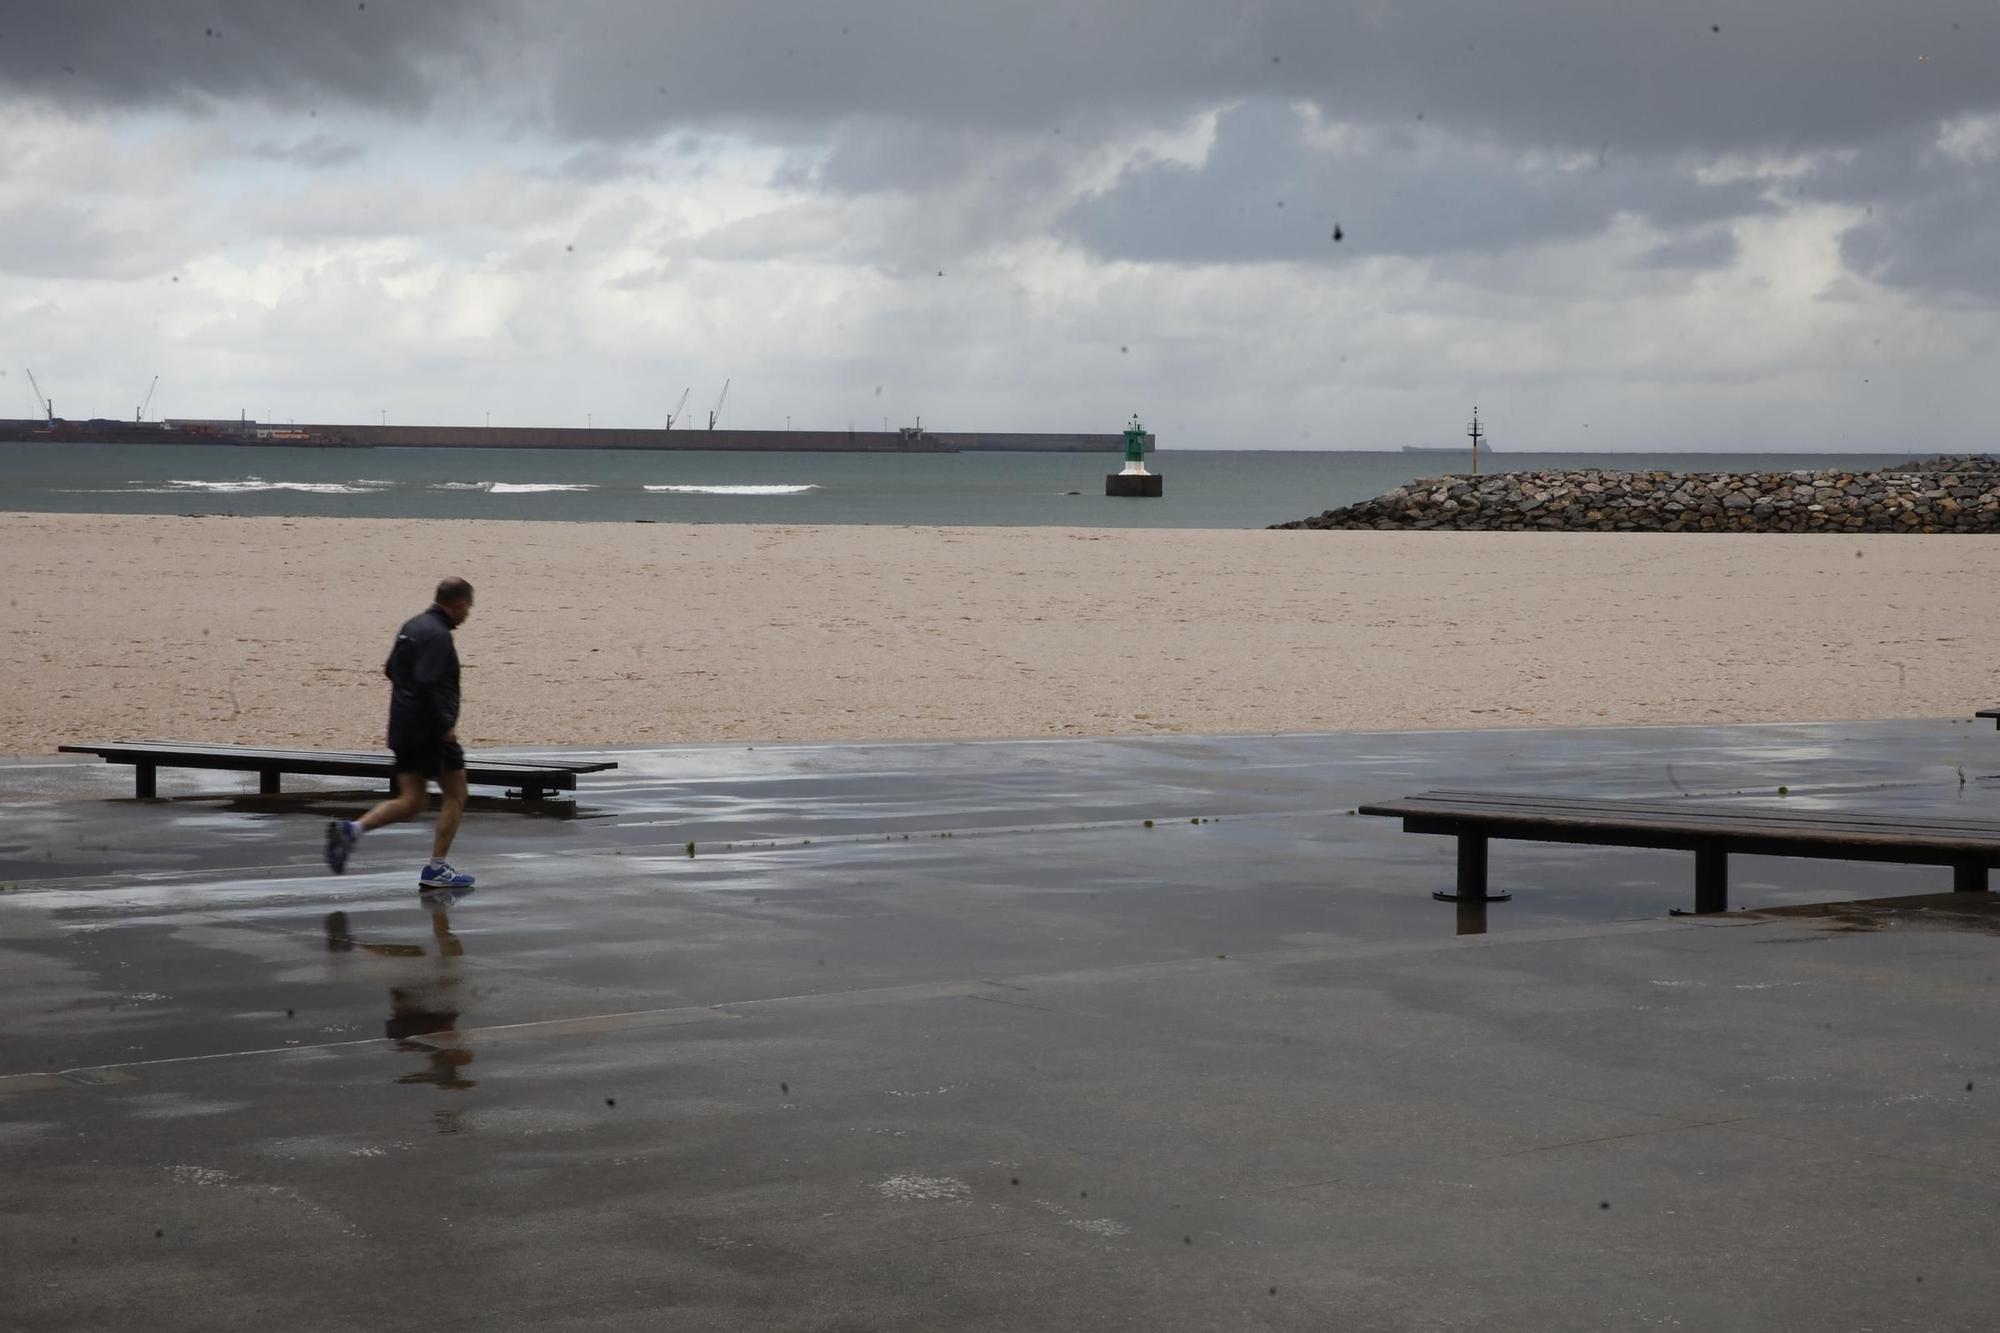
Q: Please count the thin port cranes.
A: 4